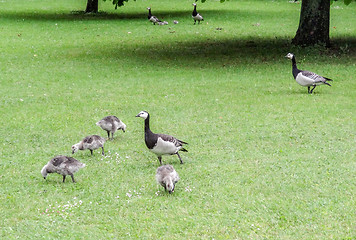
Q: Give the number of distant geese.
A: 2